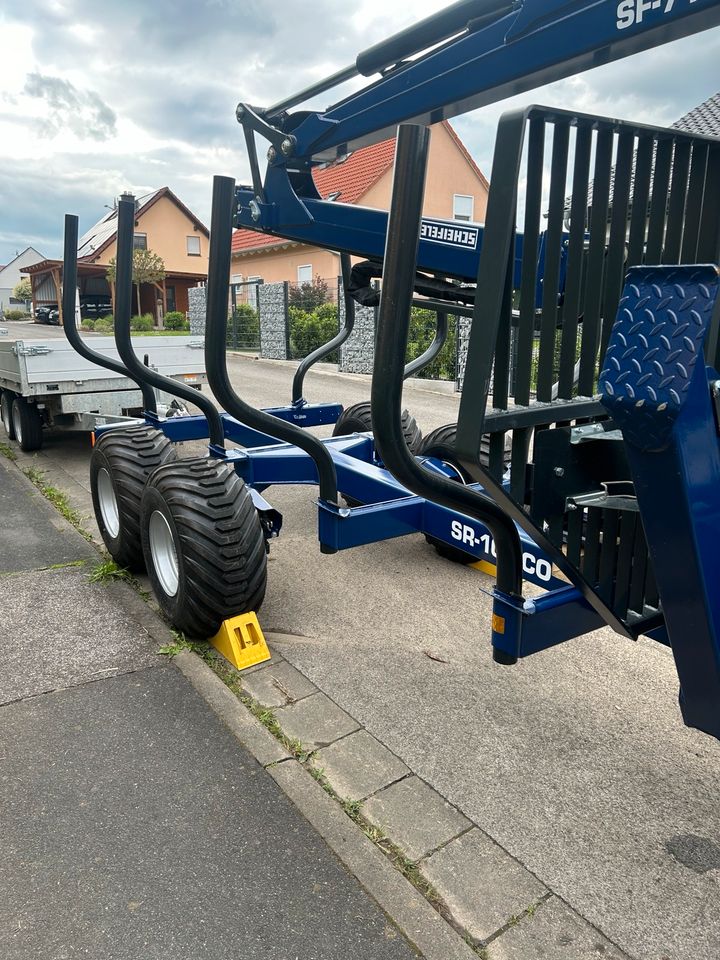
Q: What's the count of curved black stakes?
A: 6